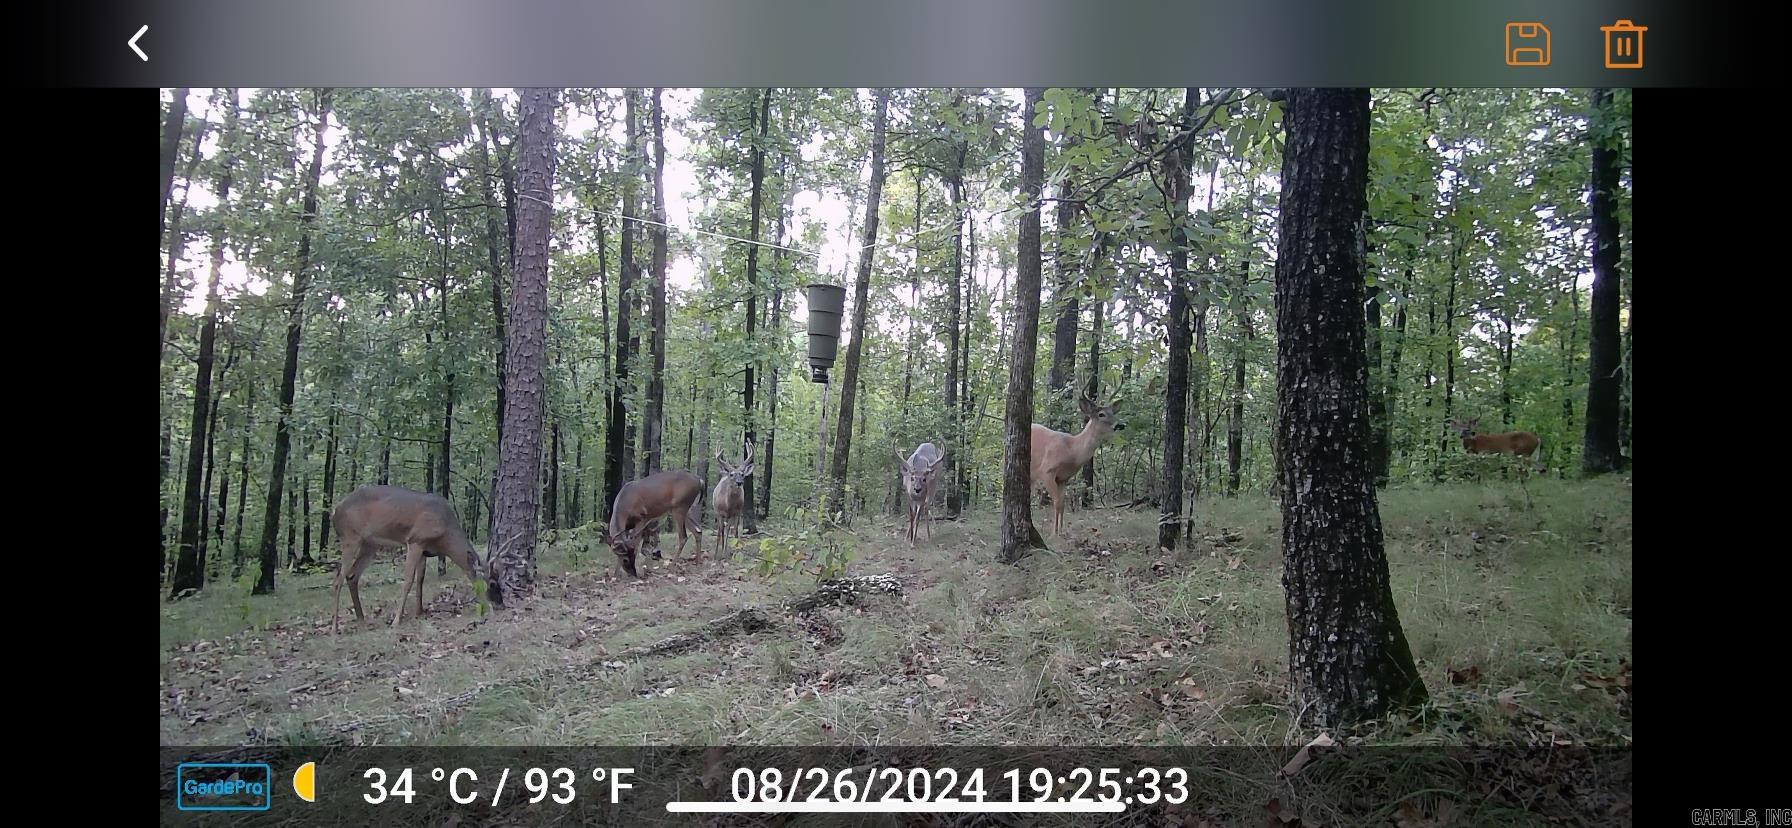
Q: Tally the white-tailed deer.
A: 6